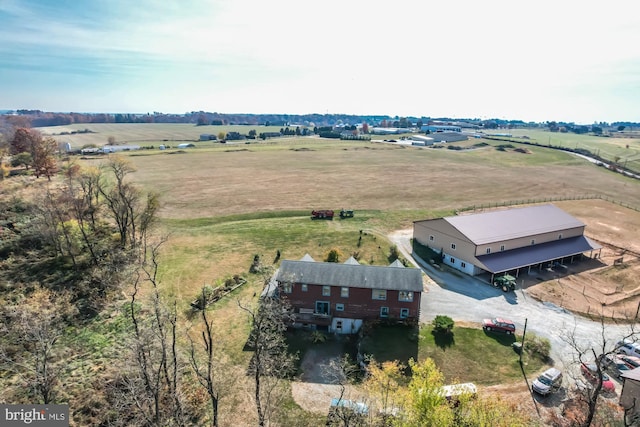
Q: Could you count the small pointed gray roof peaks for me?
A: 3